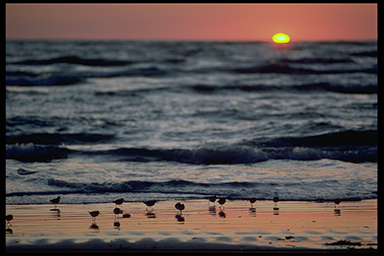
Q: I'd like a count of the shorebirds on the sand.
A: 12